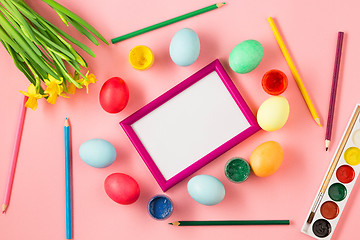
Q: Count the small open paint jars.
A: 4